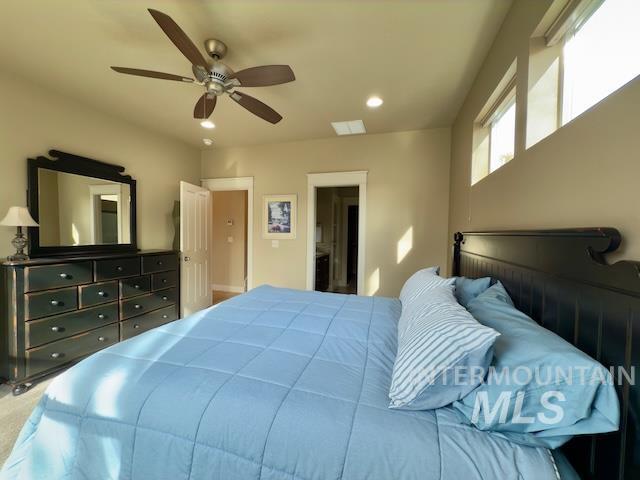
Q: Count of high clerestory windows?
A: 2